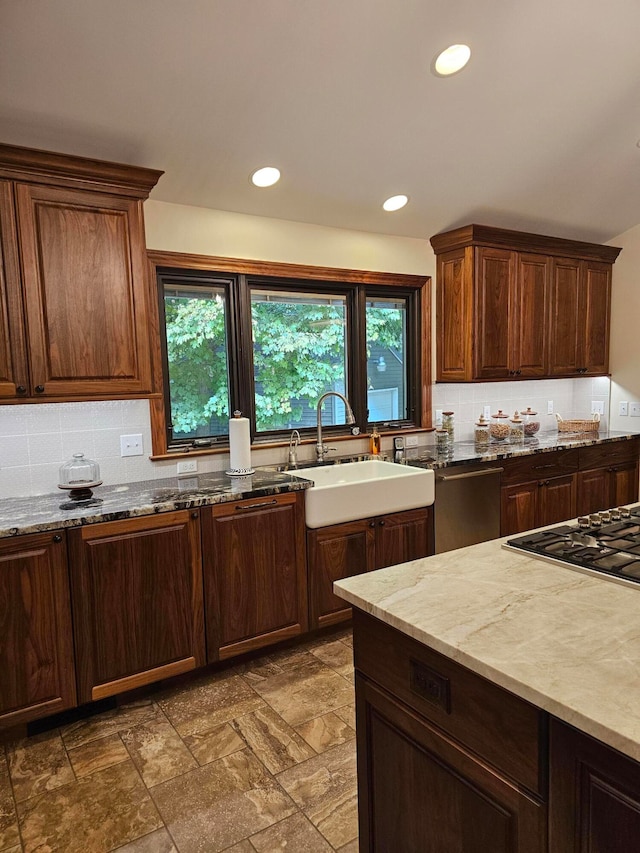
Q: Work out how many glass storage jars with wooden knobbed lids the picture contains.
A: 4